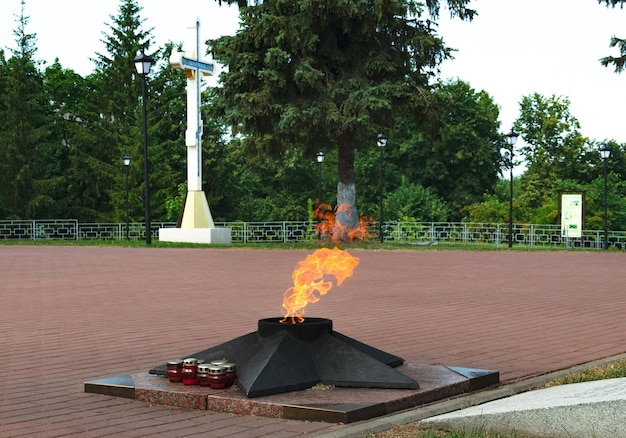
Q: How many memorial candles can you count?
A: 7